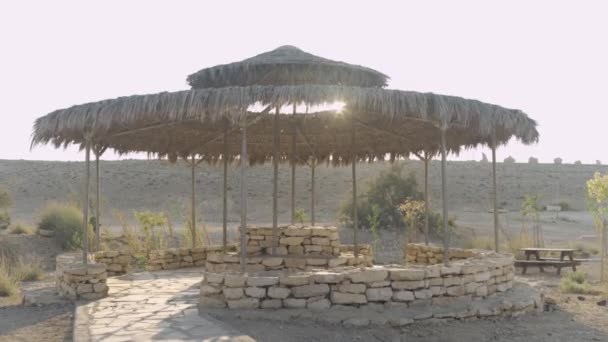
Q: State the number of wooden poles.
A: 12